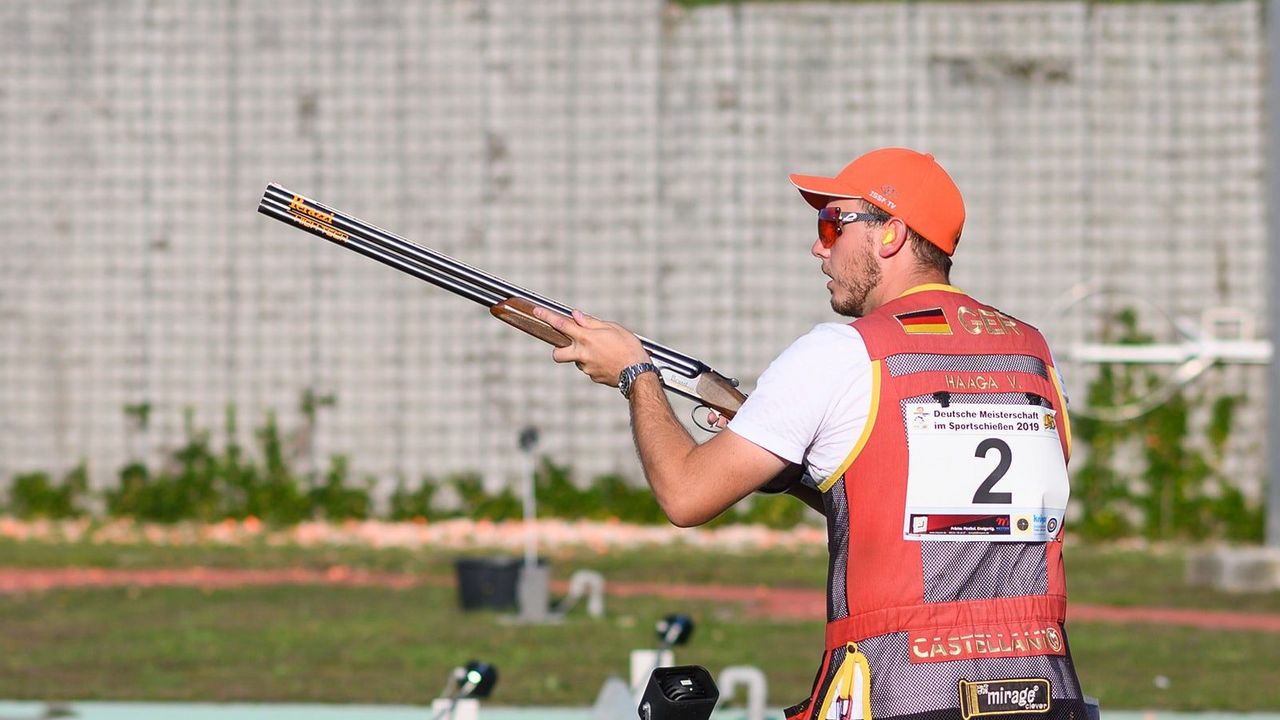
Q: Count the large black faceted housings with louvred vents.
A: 1